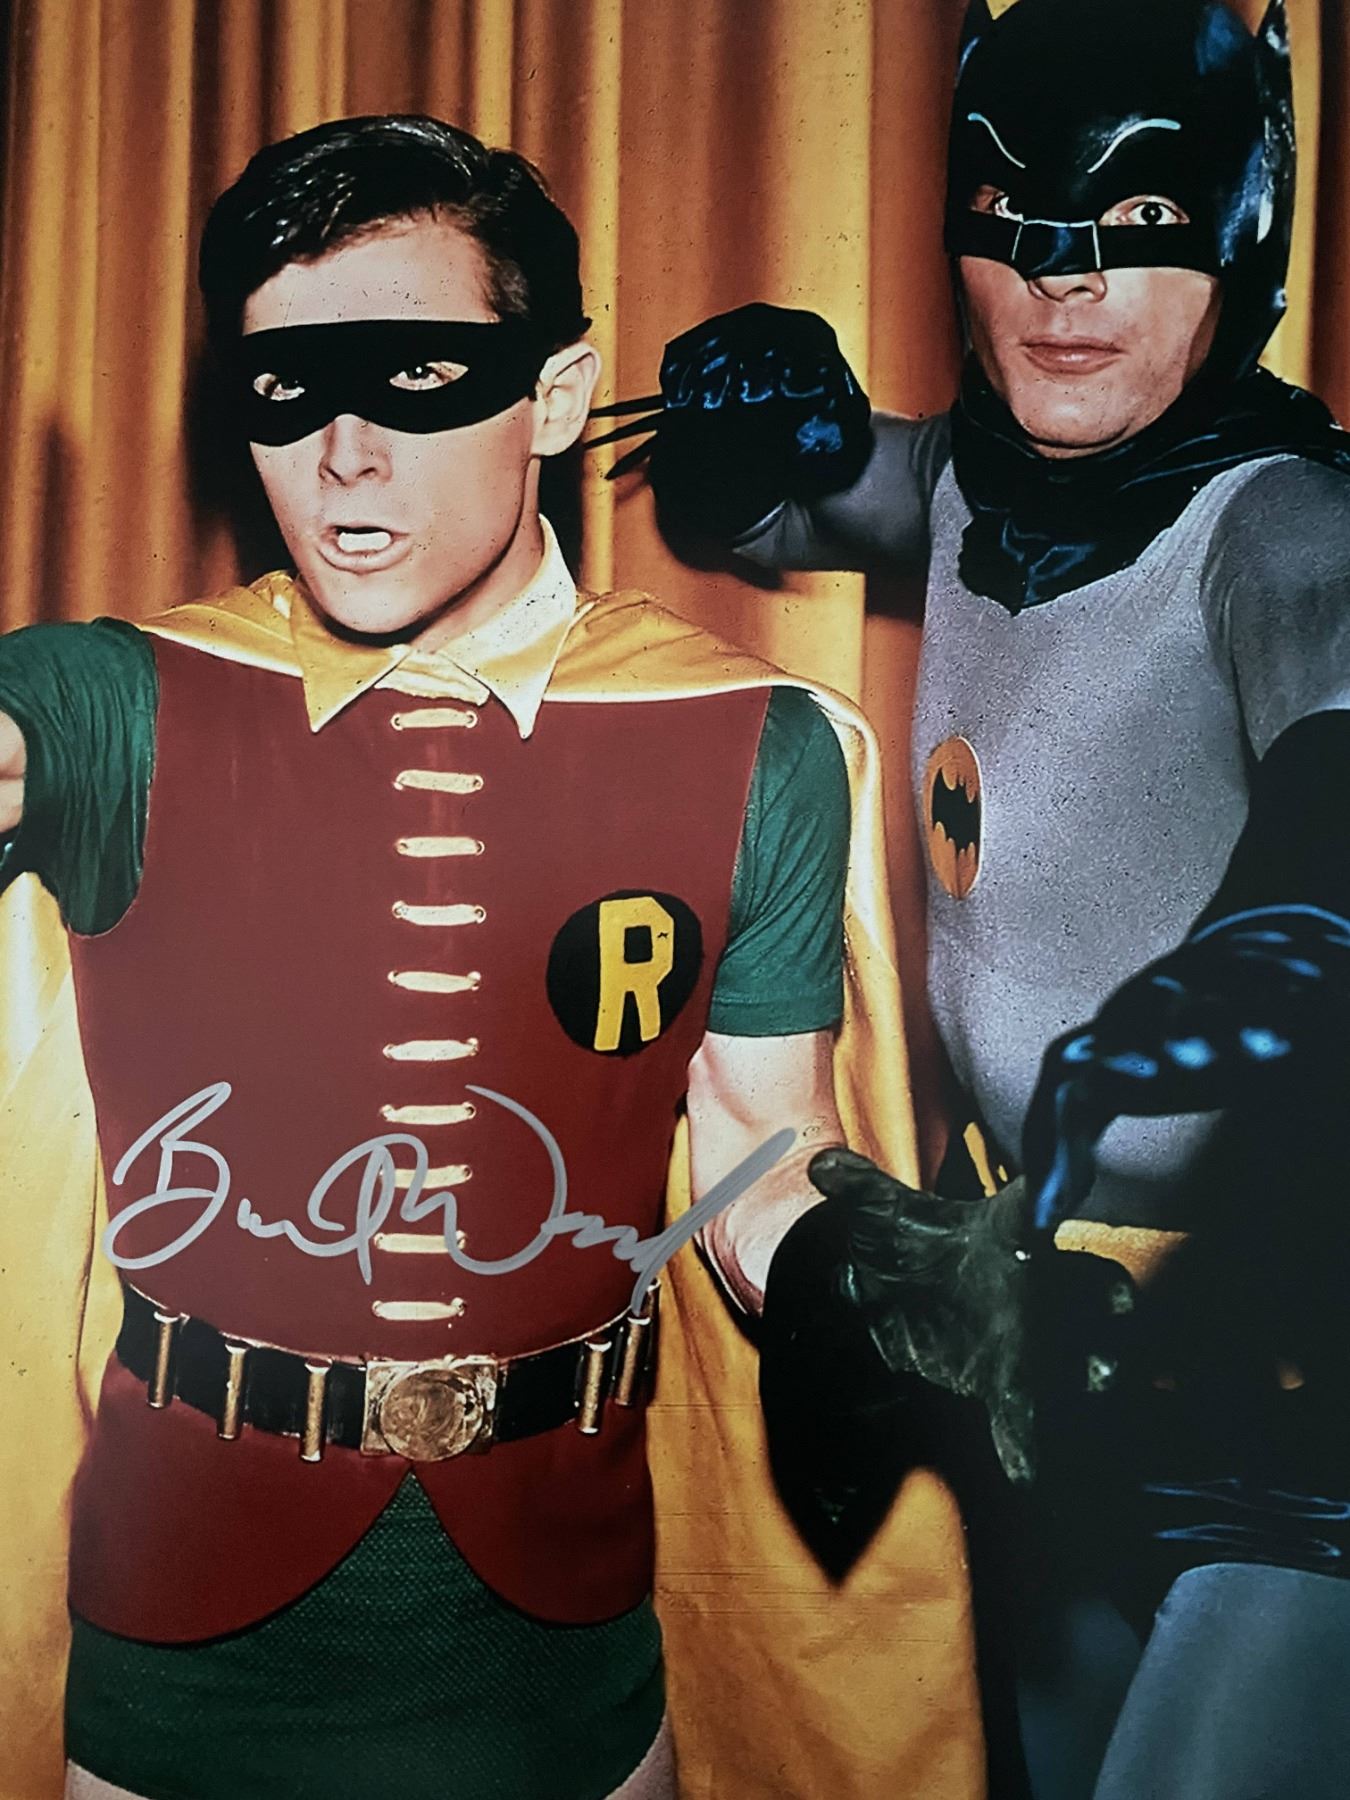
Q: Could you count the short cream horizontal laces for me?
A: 10